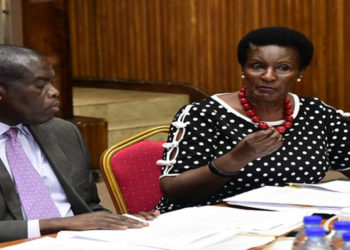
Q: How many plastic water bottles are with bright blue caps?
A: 4